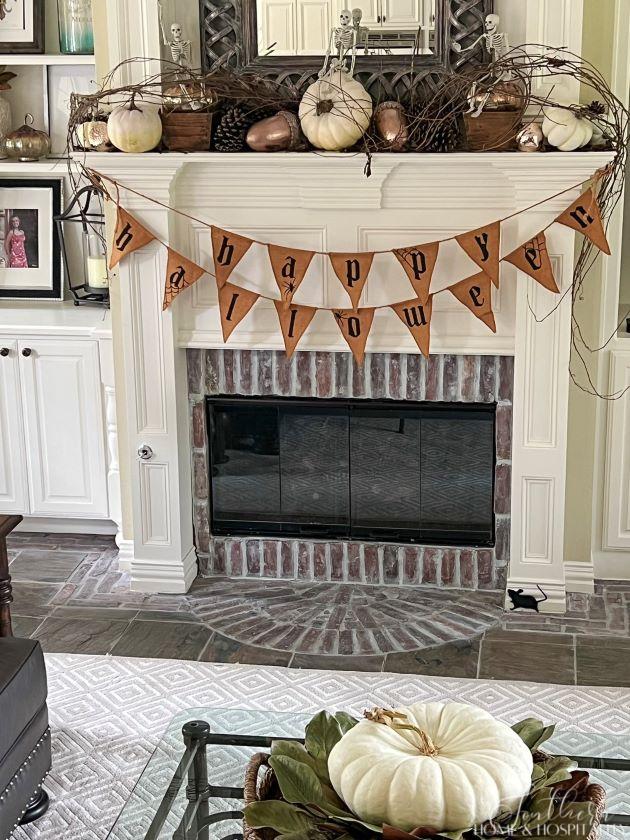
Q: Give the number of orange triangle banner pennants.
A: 14